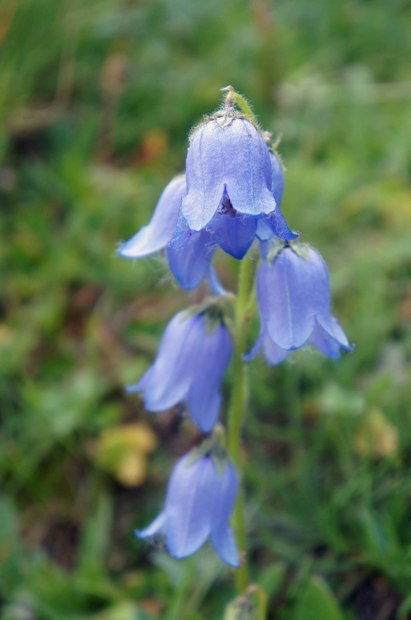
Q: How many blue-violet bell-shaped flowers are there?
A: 6